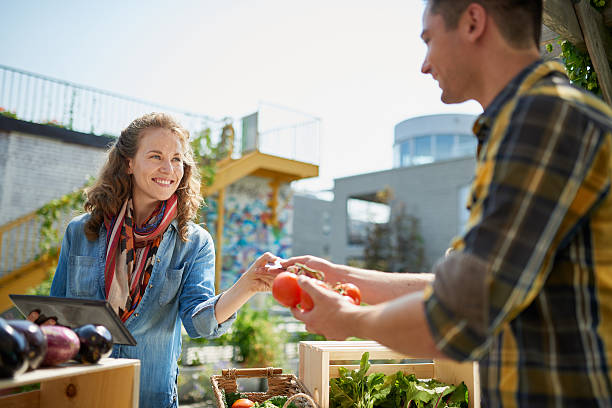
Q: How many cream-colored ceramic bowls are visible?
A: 0